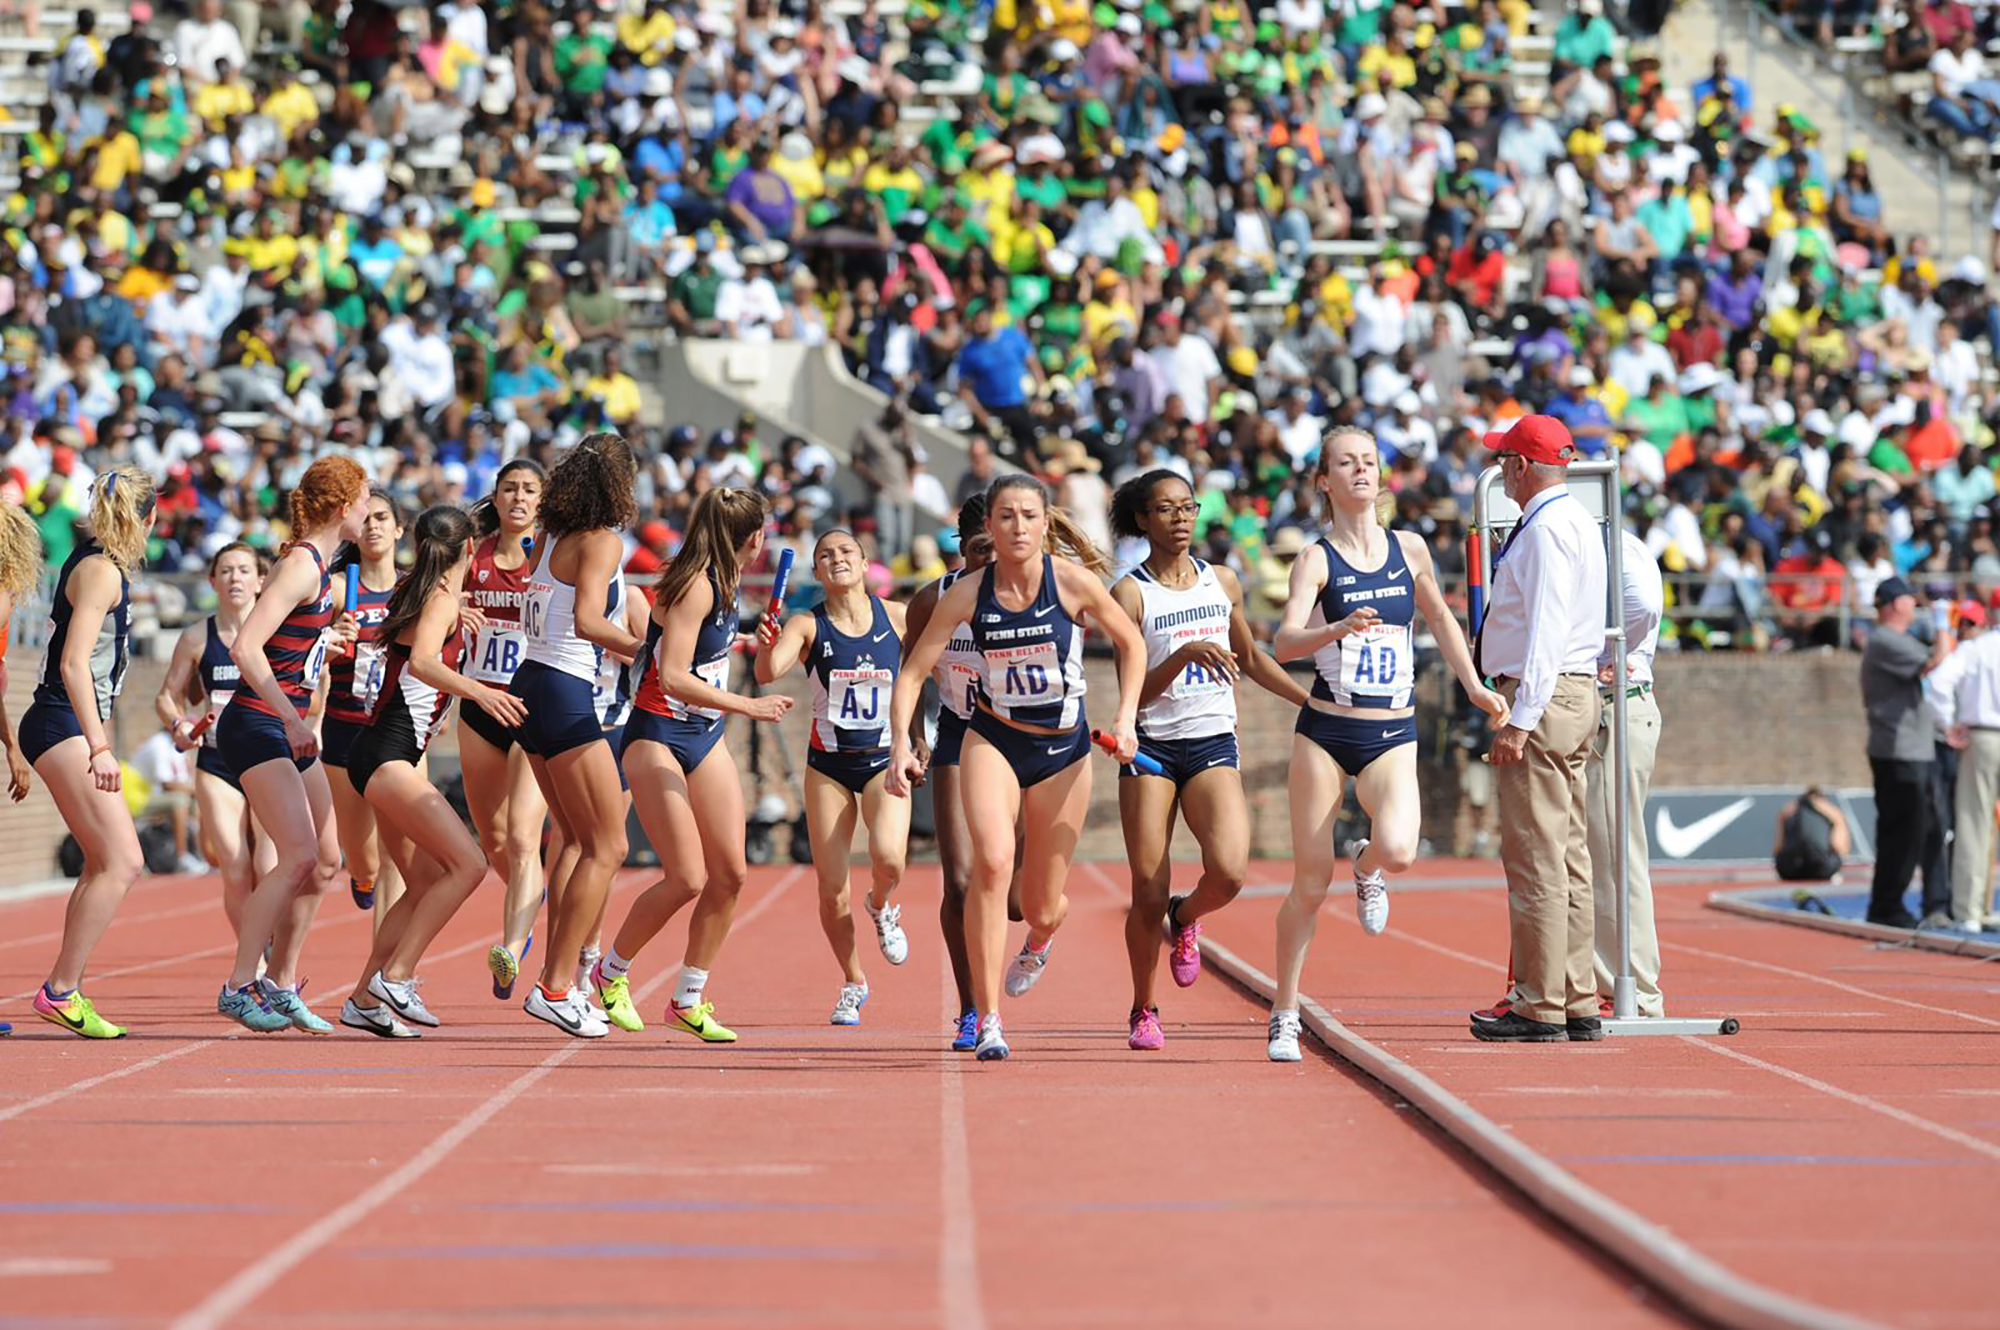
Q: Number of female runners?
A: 15